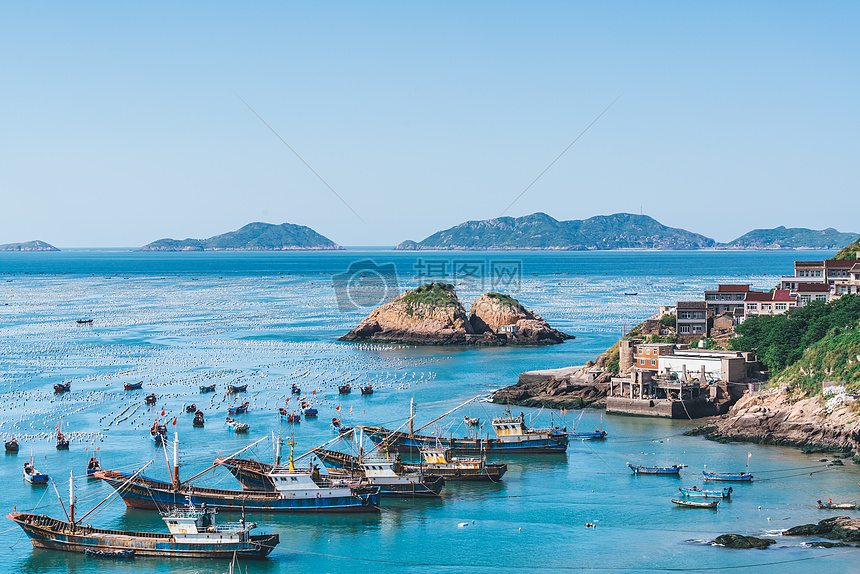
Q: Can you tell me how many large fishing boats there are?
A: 5